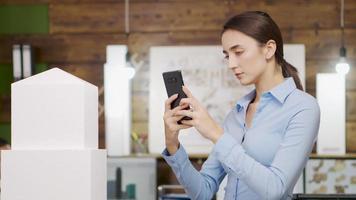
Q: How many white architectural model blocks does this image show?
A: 2